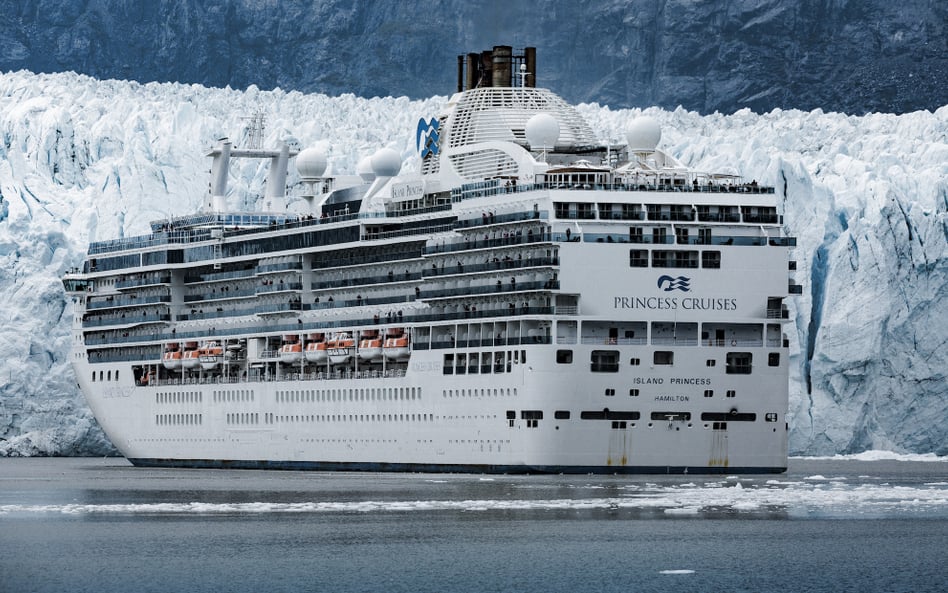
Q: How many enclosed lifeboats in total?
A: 8